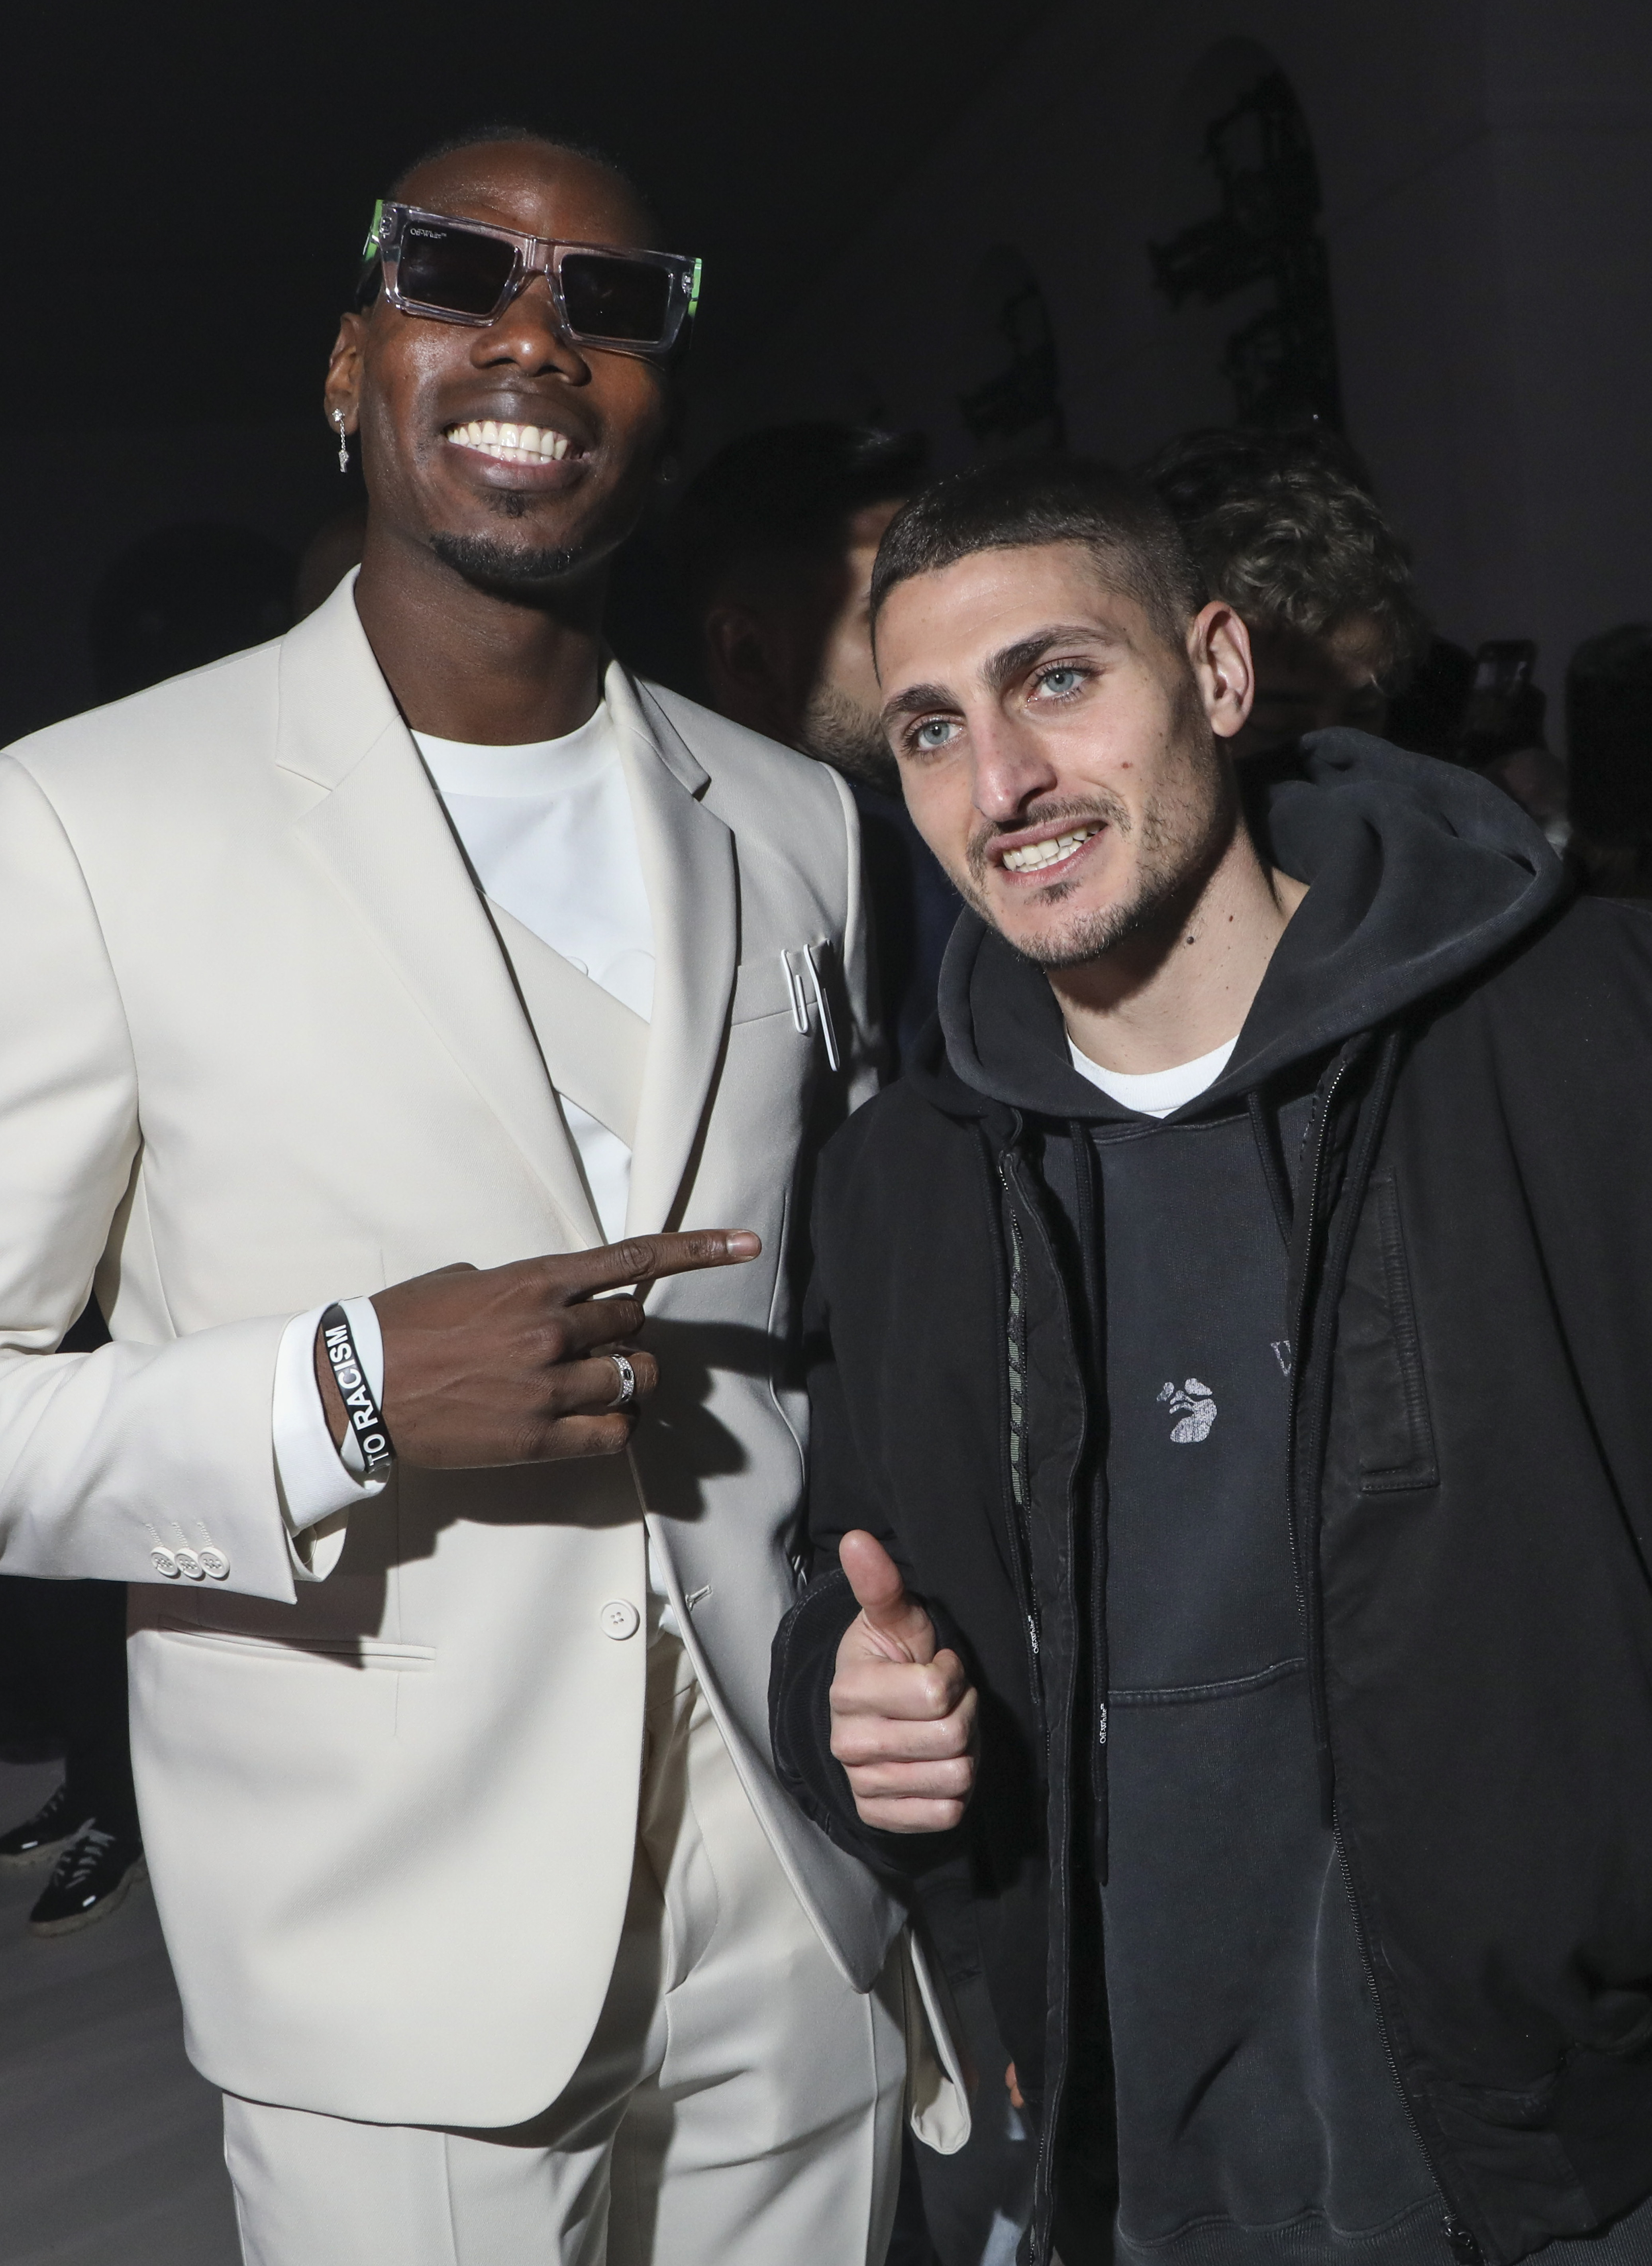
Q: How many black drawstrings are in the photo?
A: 4